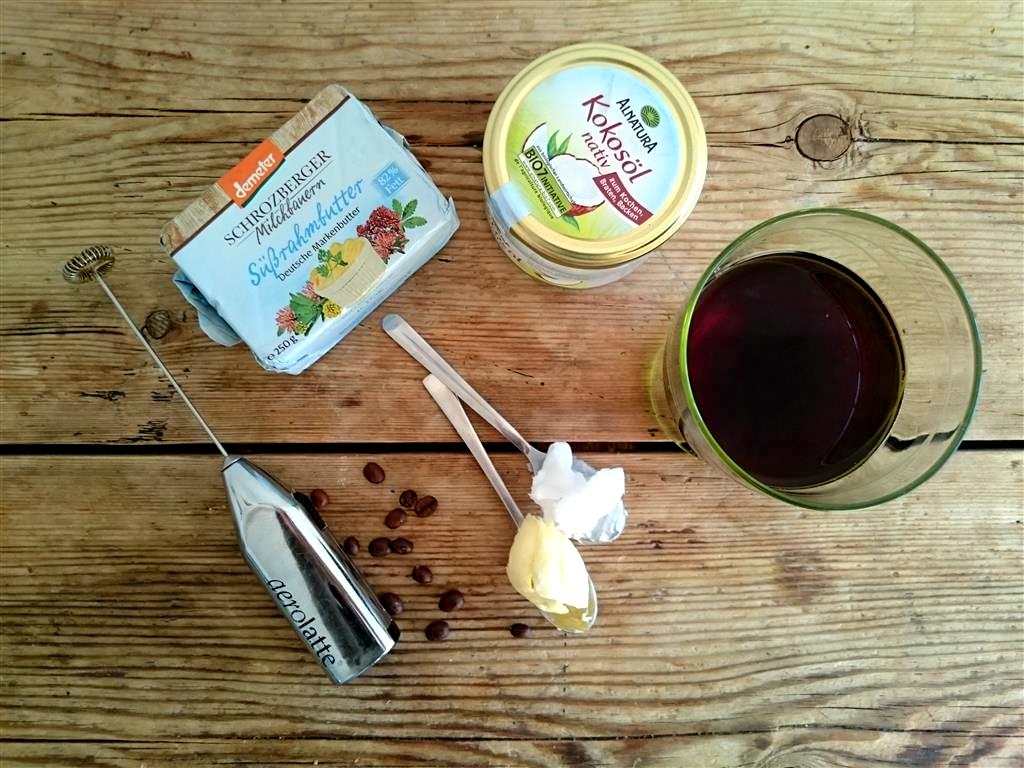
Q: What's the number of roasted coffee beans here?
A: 13